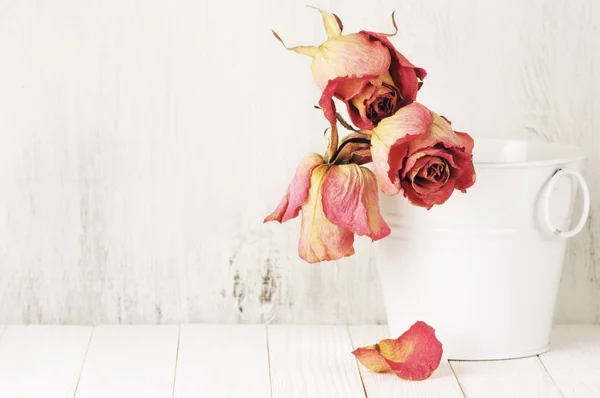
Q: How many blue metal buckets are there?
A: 0